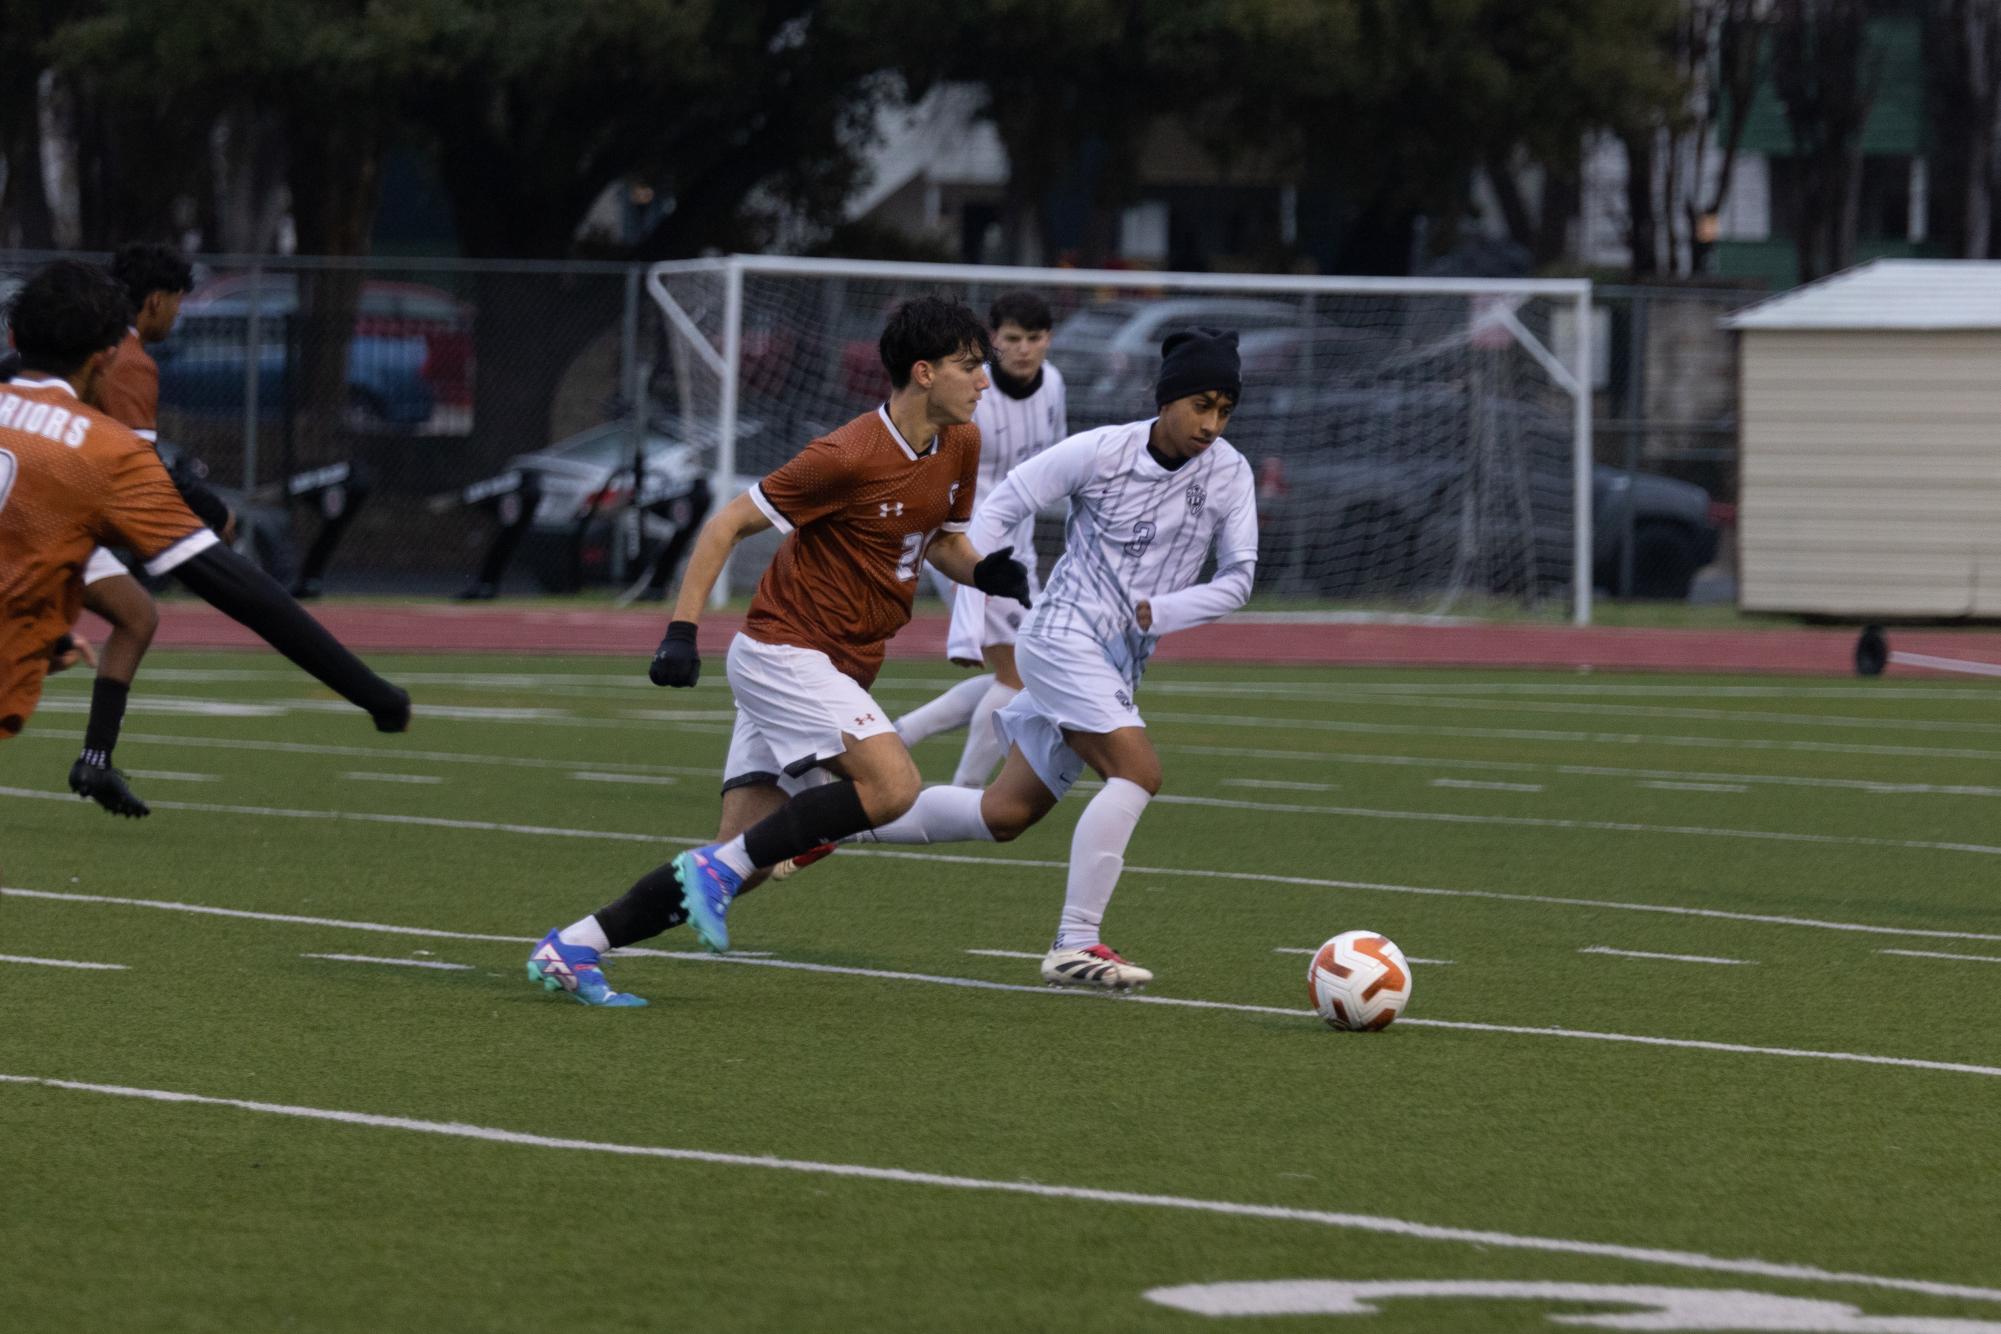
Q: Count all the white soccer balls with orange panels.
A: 1